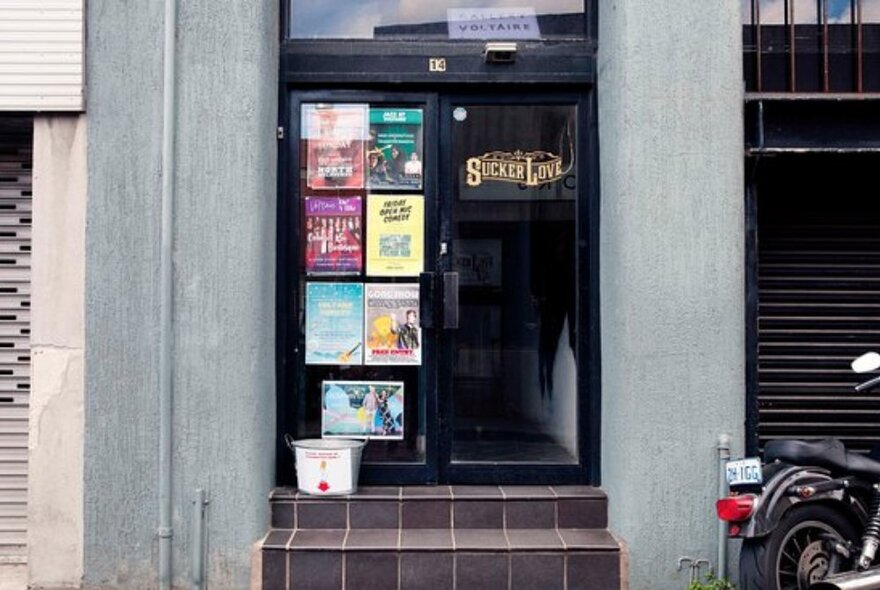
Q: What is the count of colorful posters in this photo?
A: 7